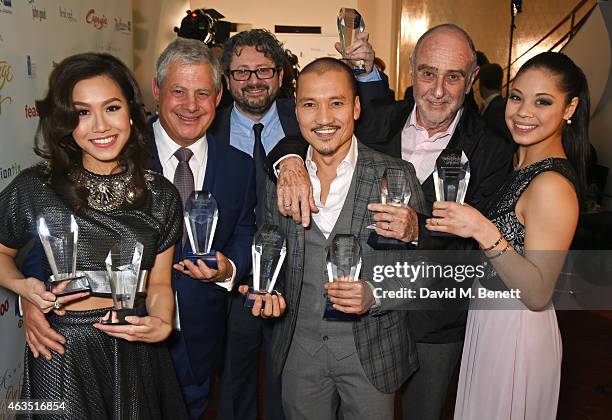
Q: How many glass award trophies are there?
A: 8